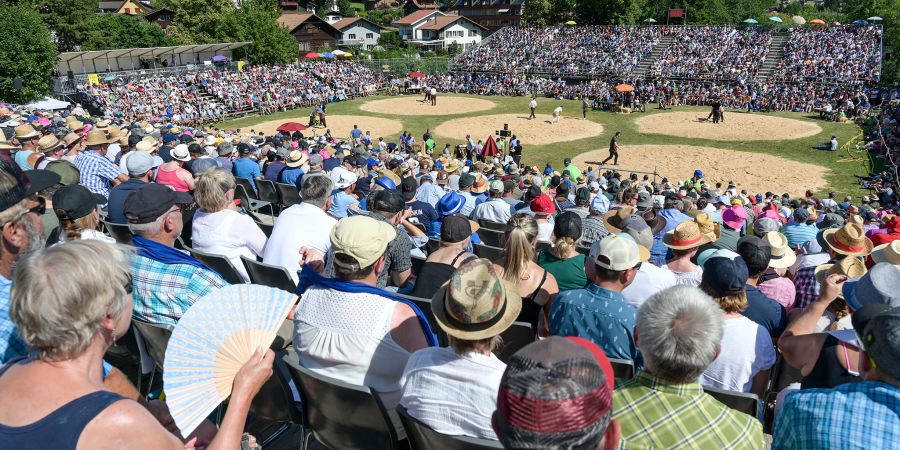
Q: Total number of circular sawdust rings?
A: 5